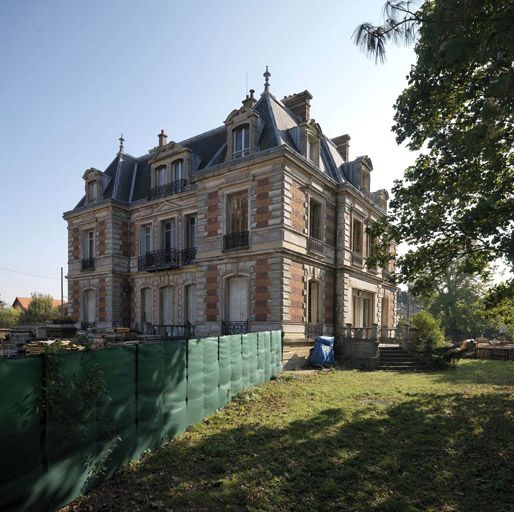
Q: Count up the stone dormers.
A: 6